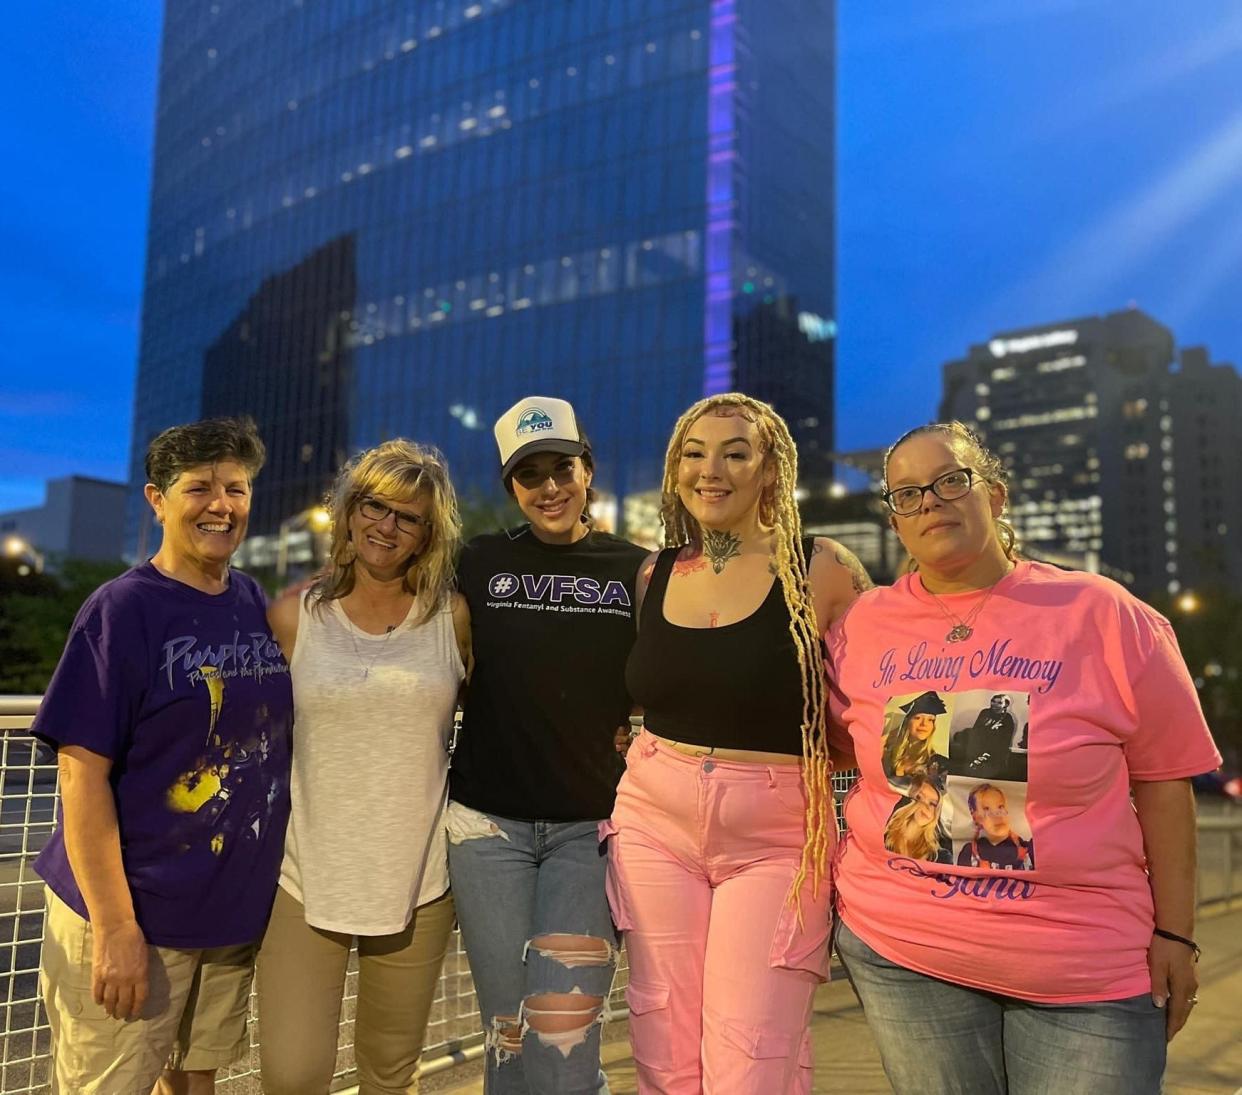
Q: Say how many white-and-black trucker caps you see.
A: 1